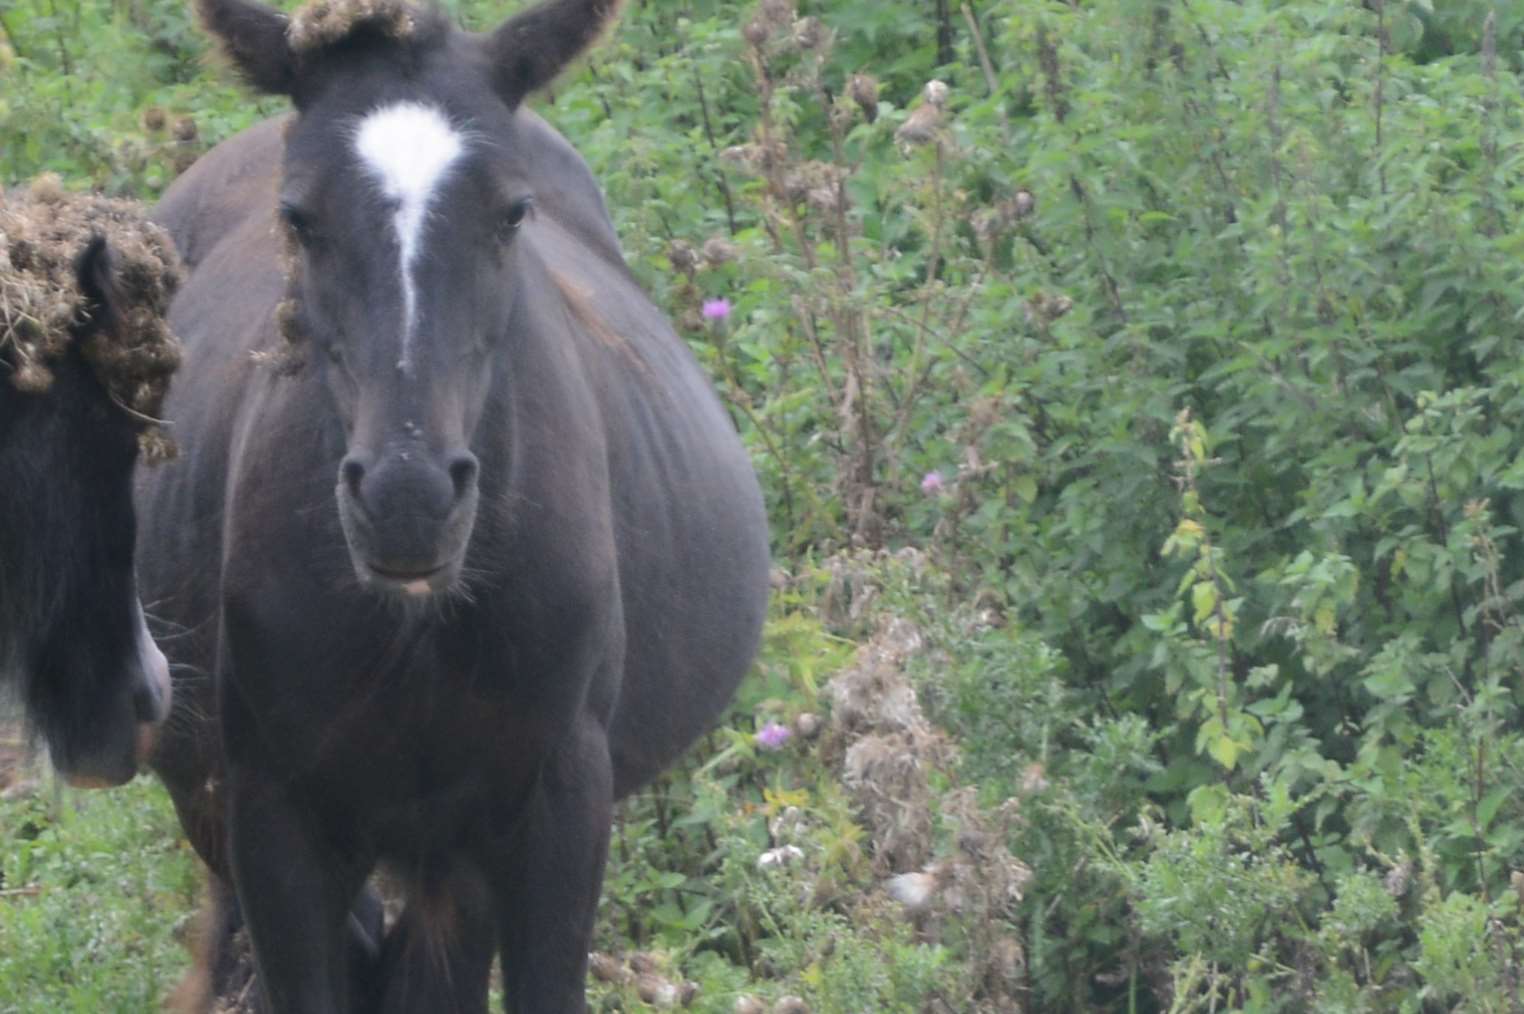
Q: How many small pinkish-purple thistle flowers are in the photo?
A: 3